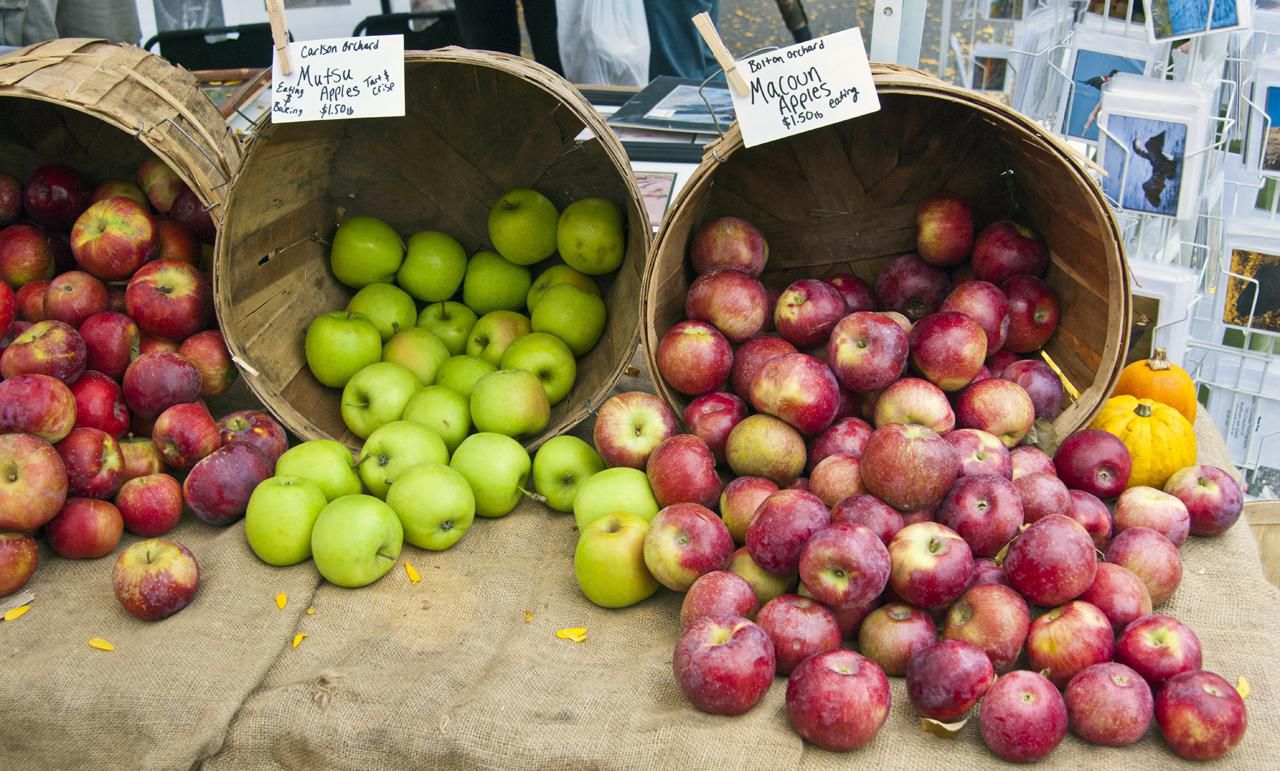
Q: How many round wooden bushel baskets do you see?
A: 3